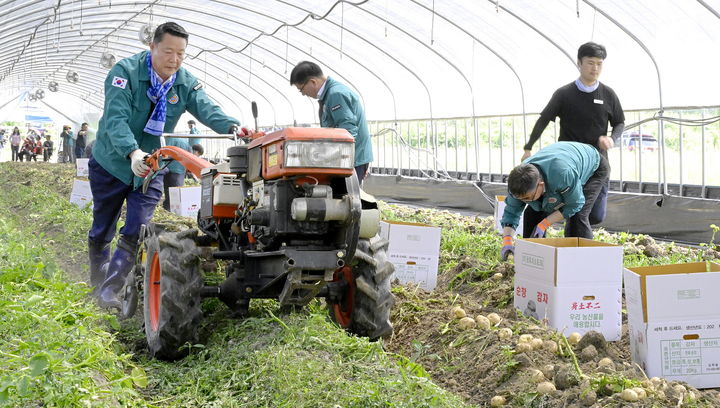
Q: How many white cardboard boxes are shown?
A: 7